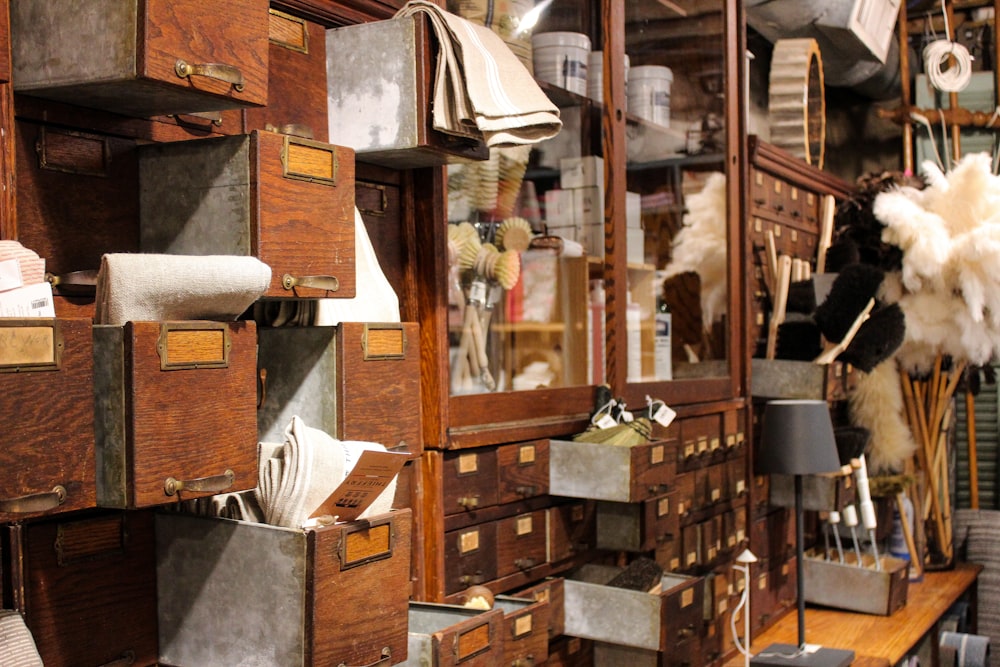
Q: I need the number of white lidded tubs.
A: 3